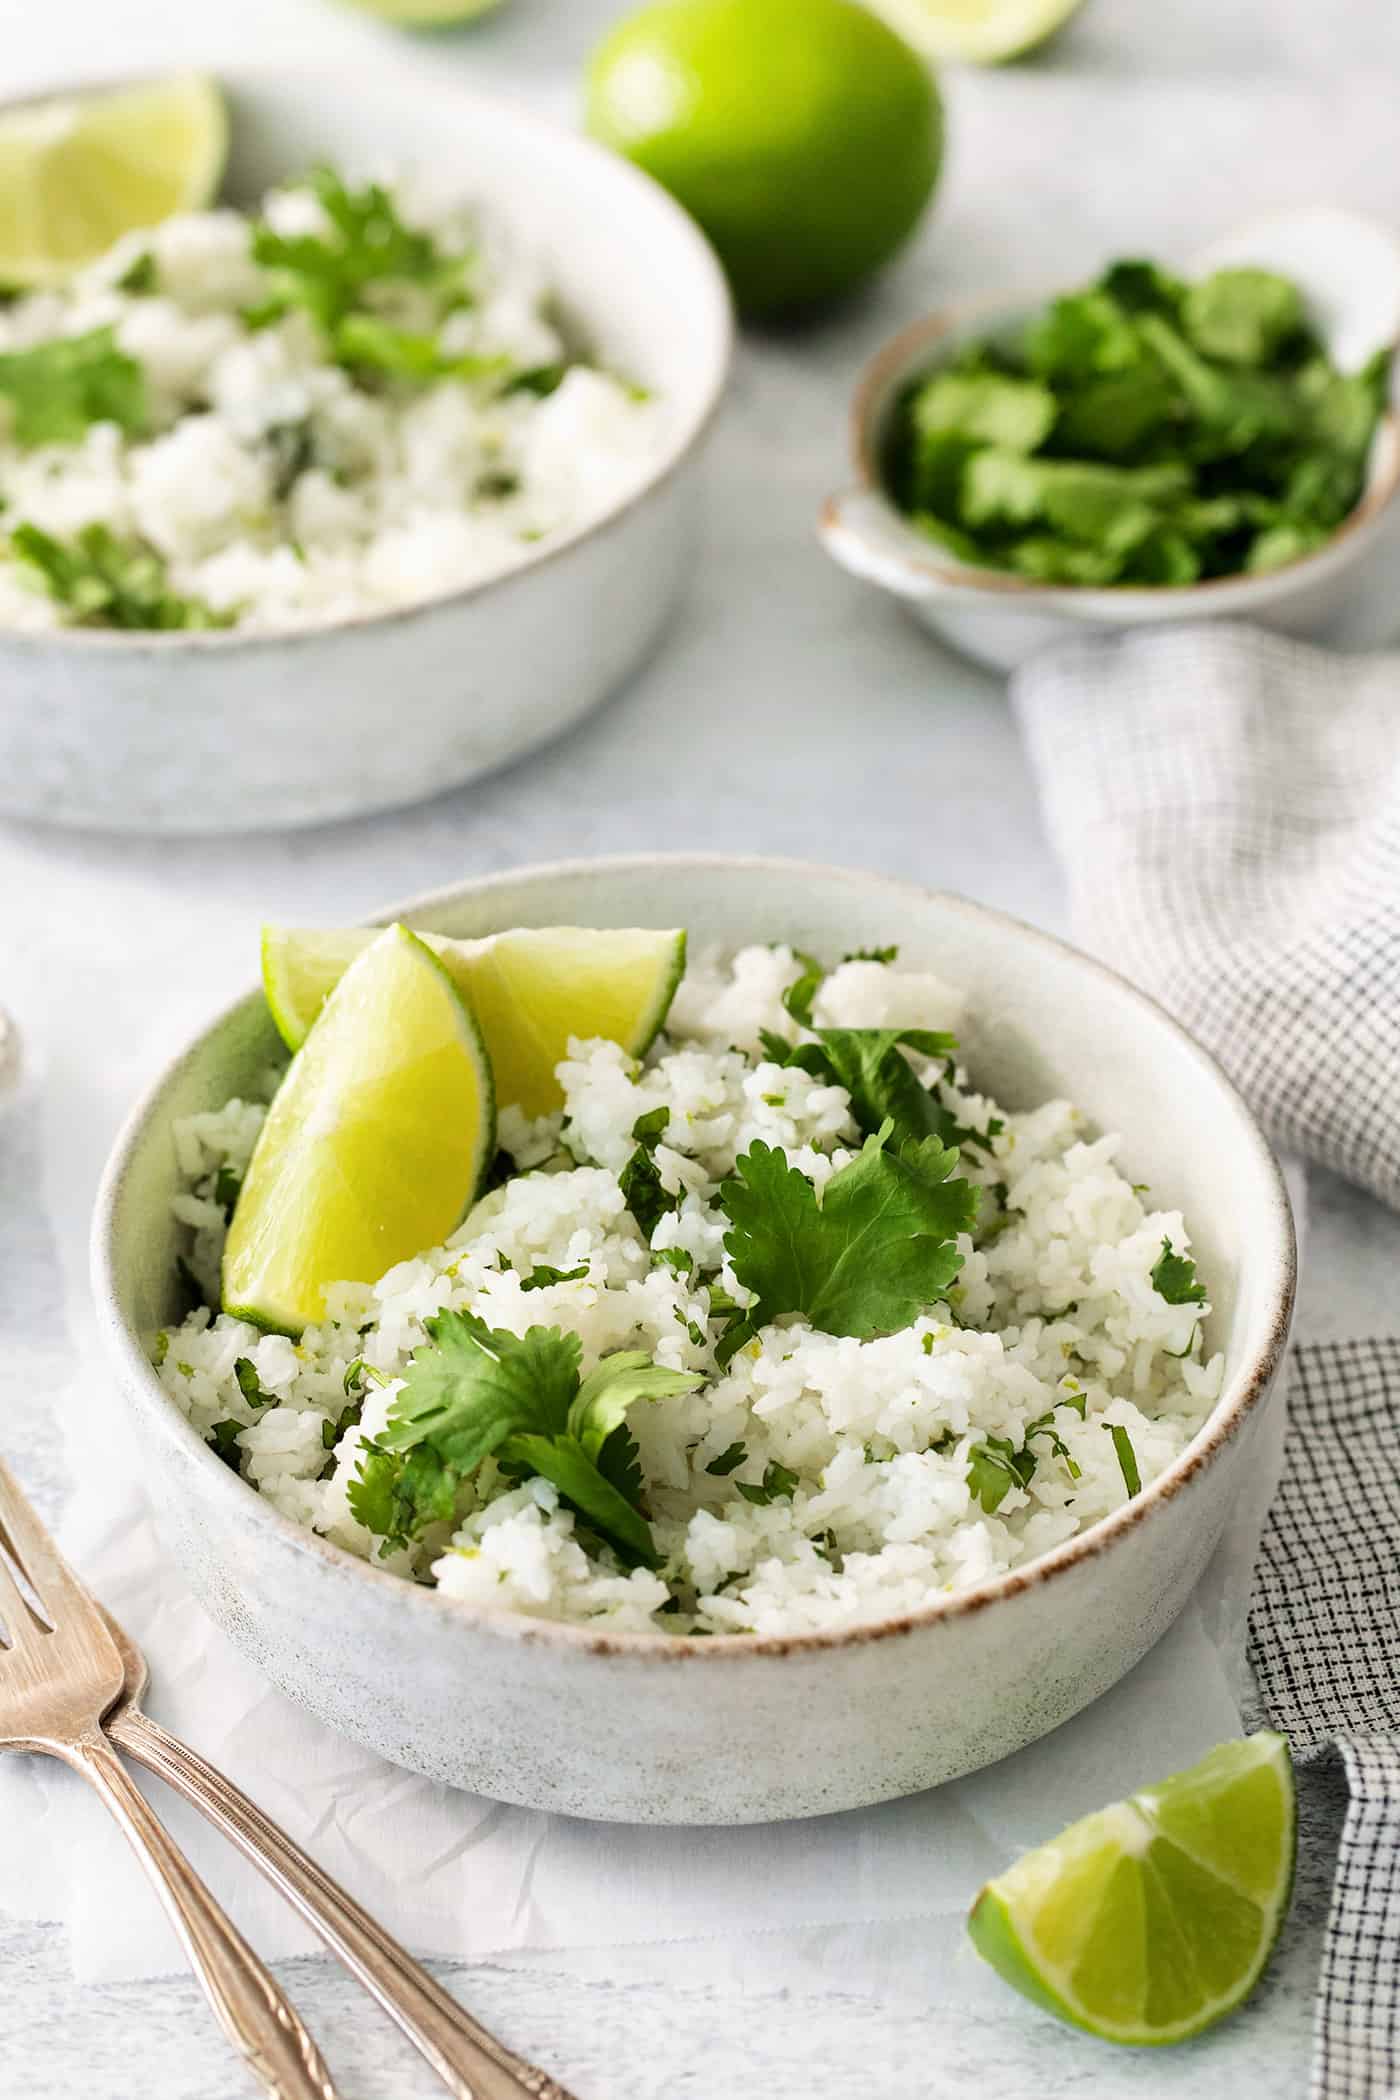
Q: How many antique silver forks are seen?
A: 2